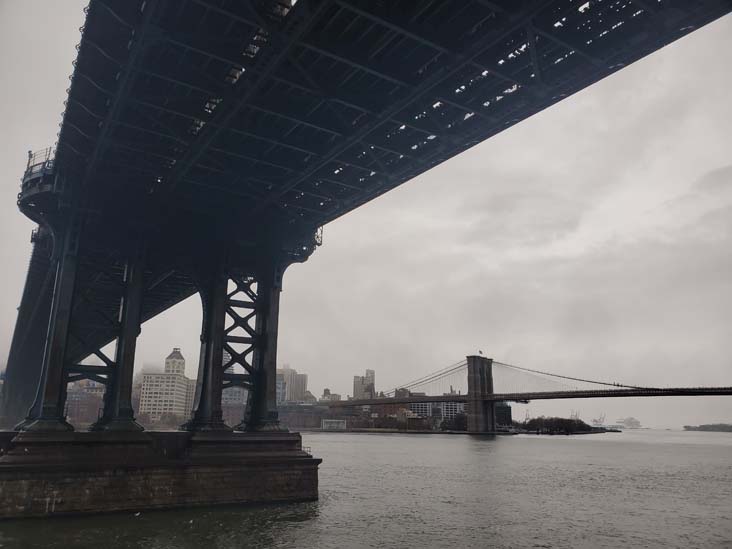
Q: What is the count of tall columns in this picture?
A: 4